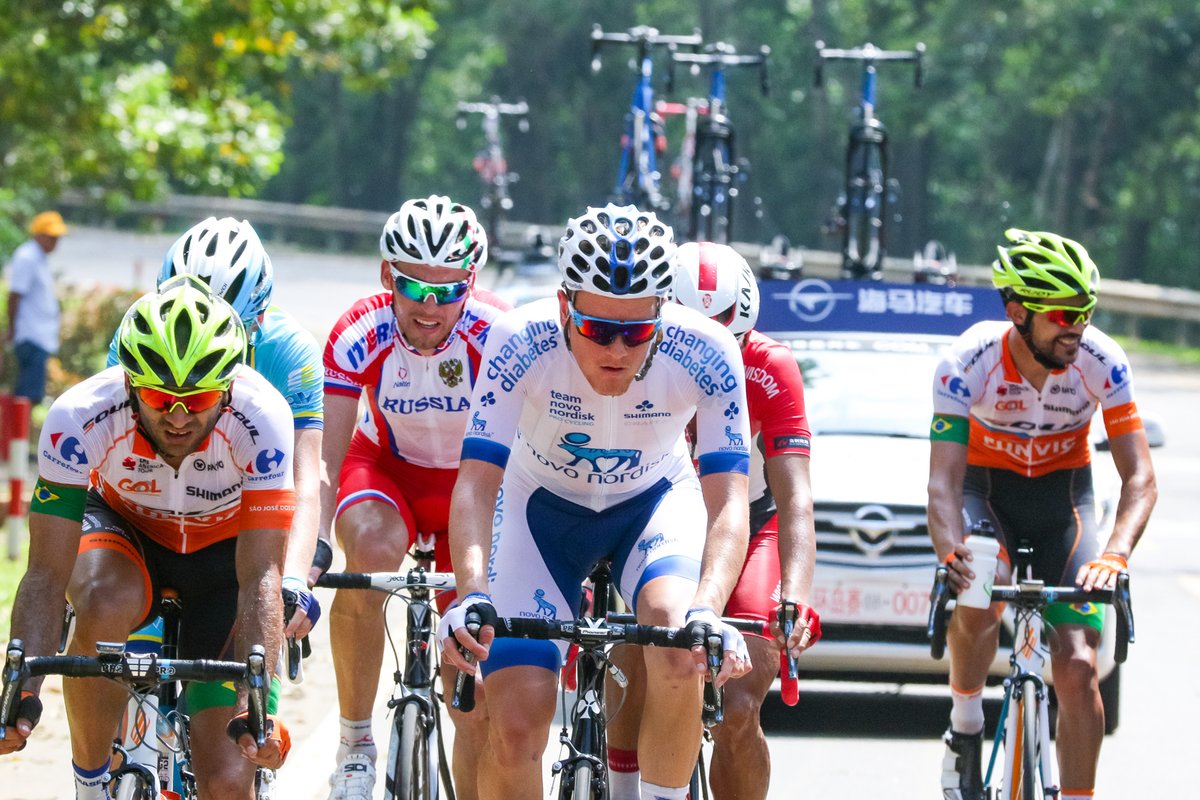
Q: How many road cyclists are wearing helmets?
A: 6